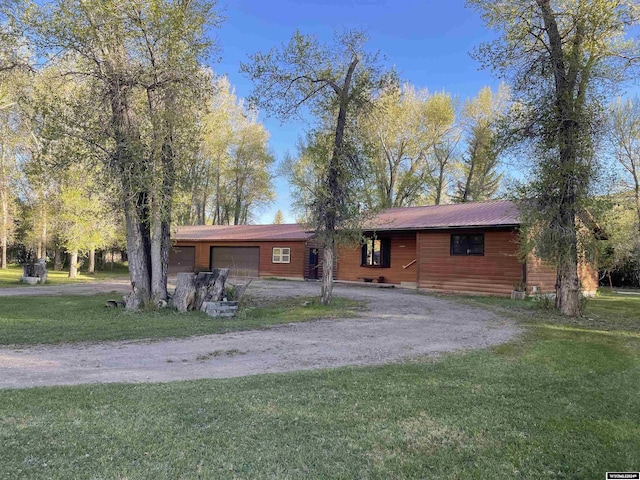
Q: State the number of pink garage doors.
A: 0